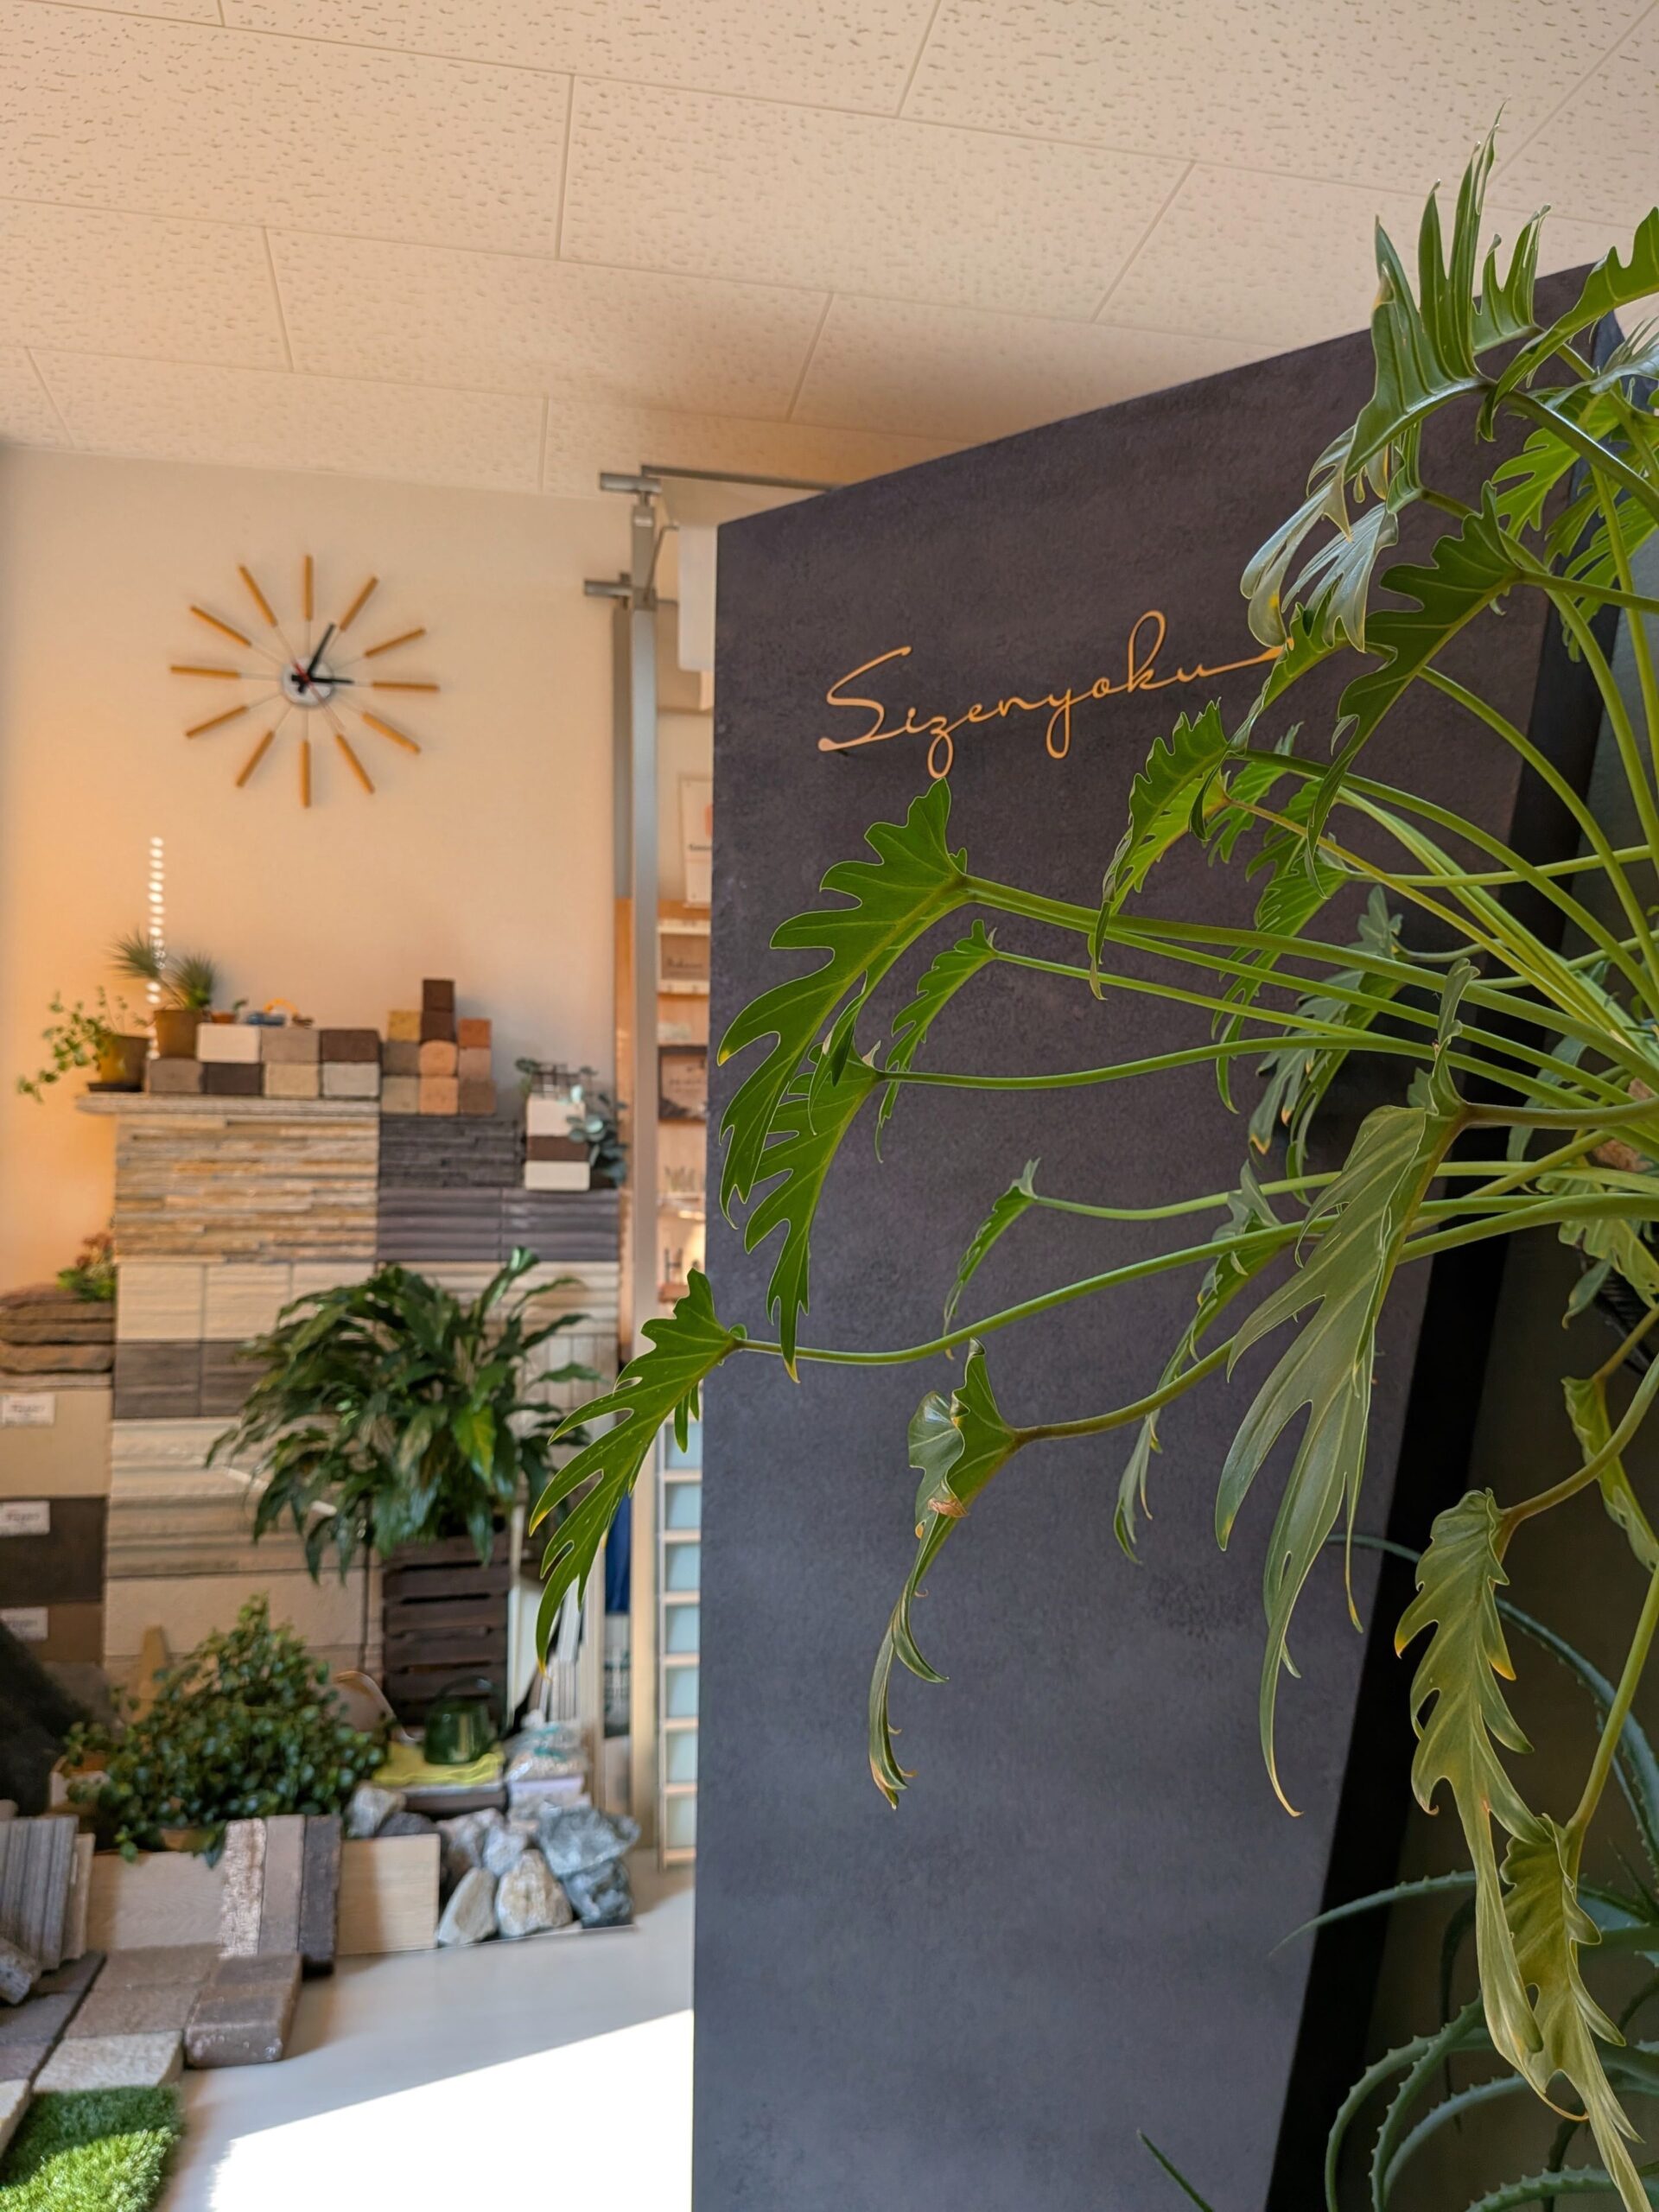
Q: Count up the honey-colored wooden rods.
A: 12